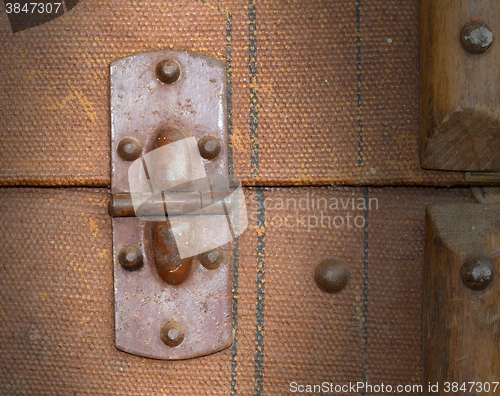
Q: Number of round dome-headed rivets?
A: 9